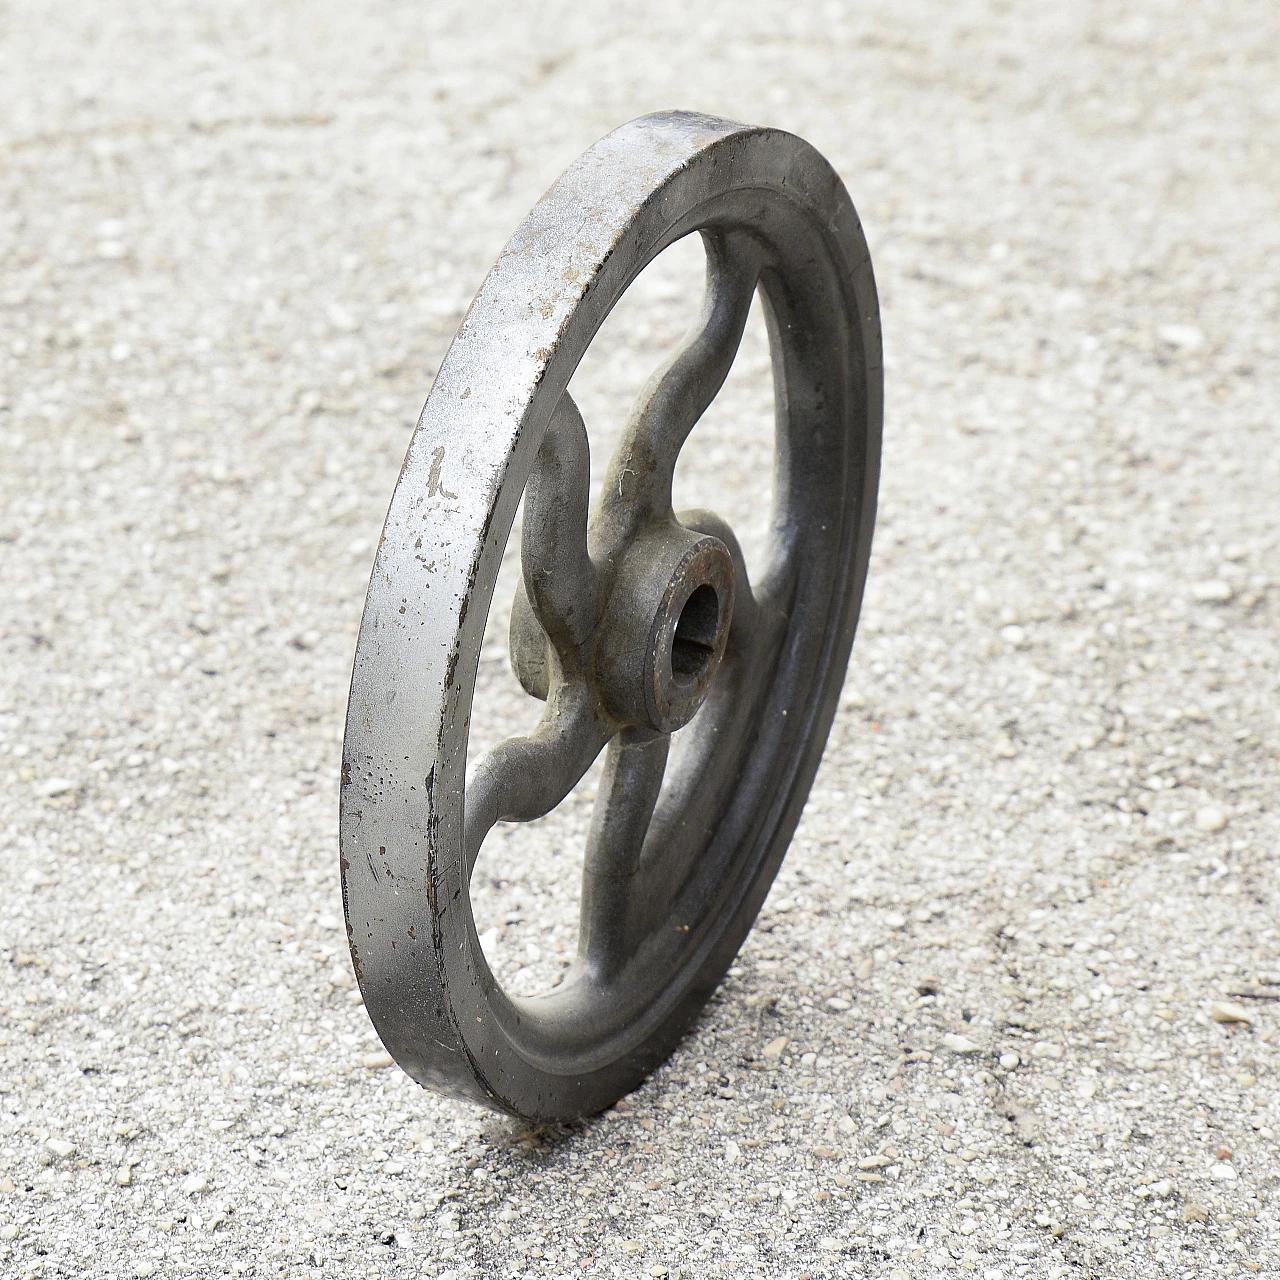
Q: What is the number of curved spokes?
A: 5